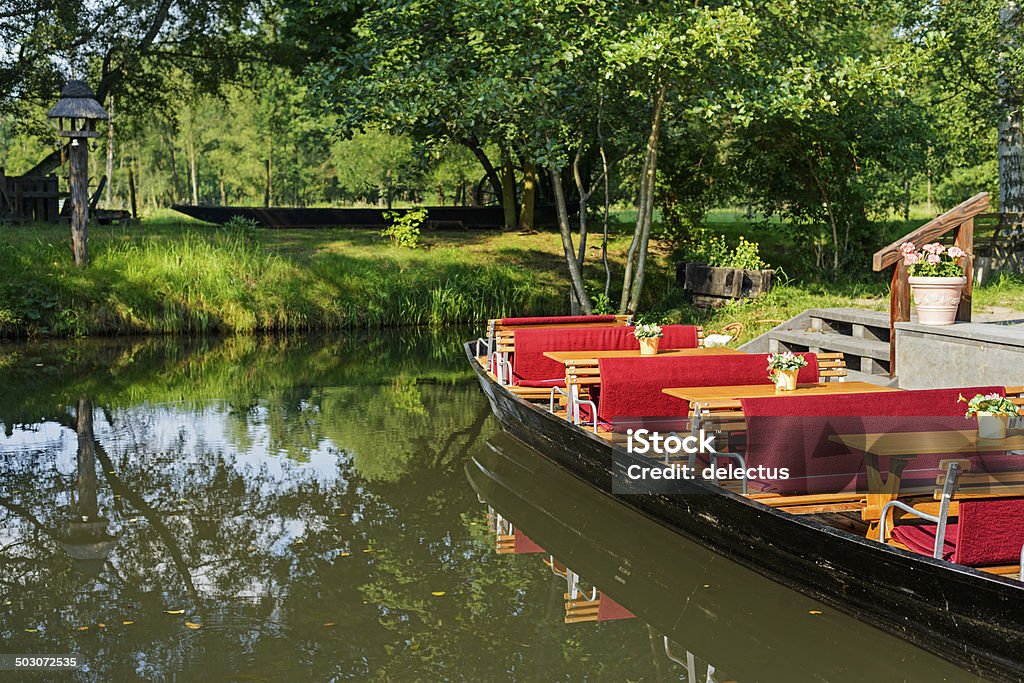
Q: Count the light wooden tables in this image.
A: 3